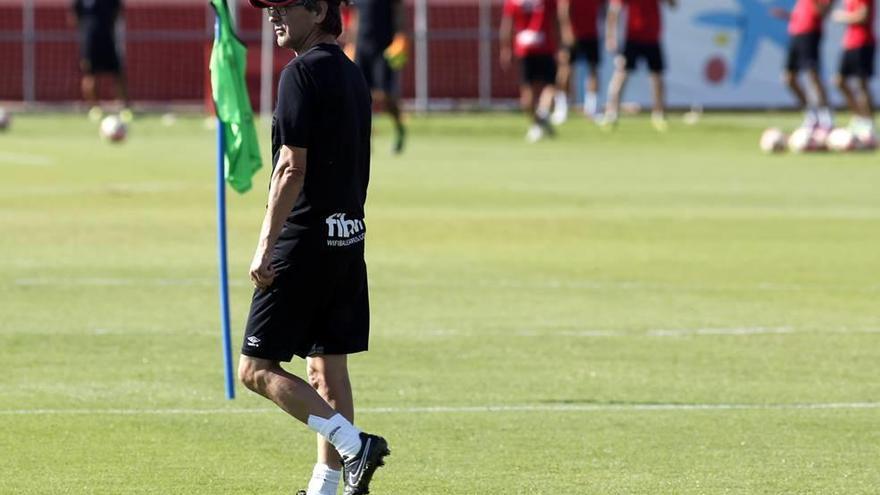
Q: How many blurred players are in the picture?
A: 7